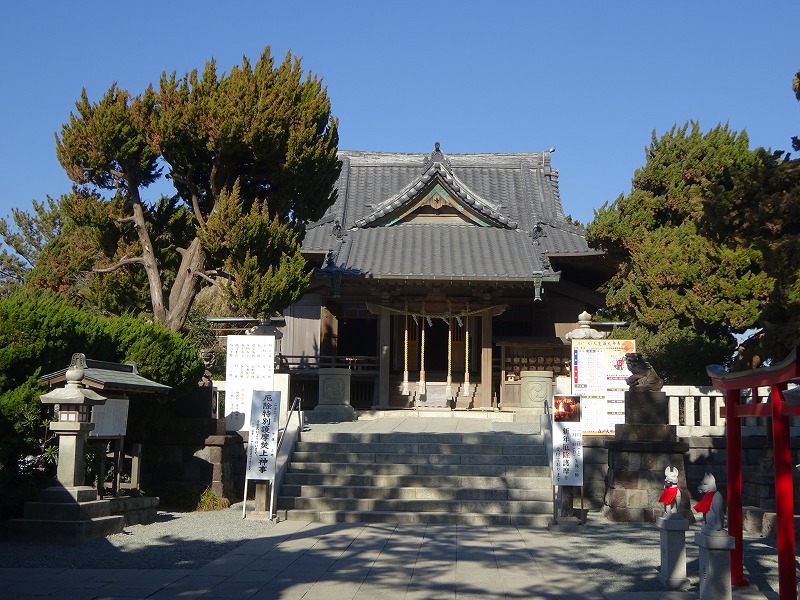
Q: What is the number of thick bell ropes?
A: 4